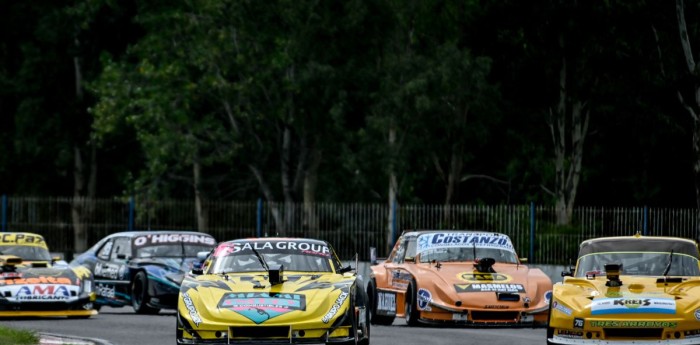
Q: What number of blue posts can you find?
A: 6